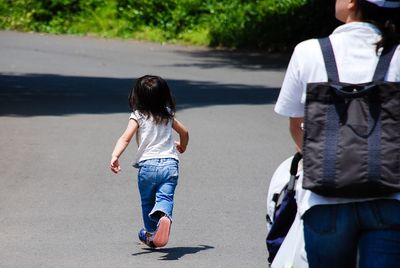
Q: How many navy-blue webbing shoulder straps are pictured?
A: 2